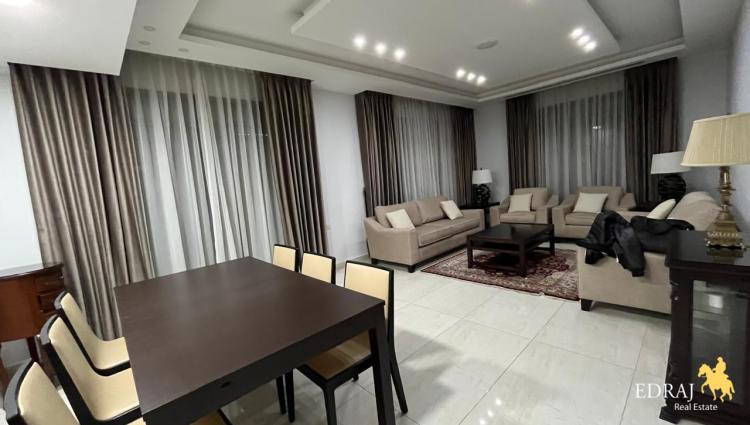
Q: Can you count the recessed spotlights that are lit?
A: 9